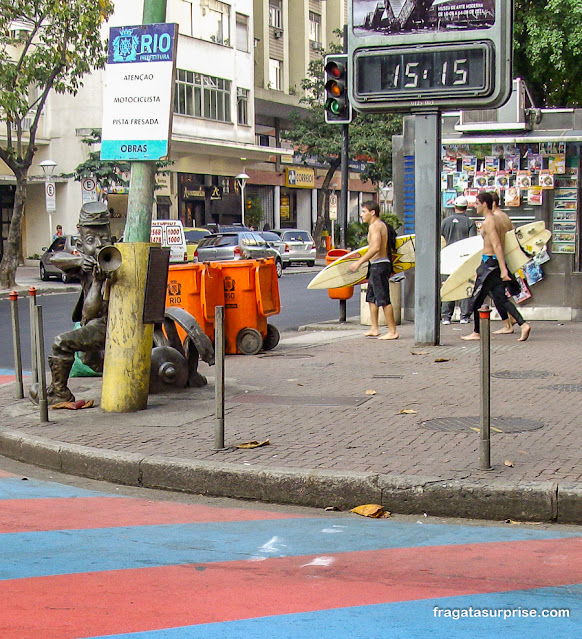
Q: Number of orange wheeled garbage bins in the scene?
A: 2